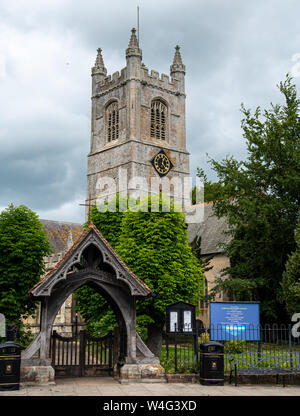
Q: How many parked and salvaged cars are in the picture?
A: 0